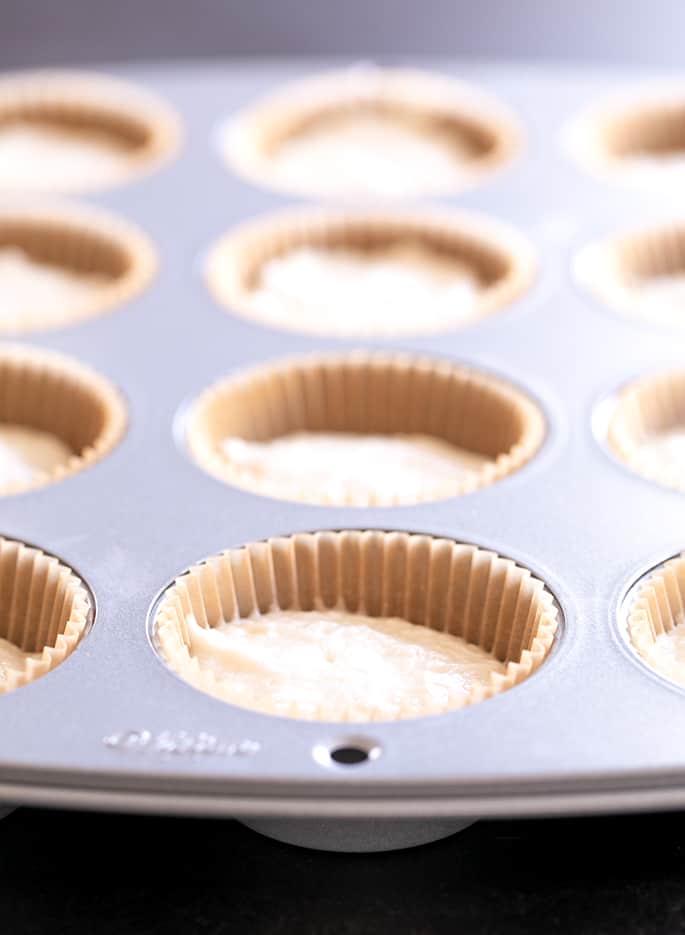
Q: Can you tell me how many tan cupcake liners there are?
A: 12